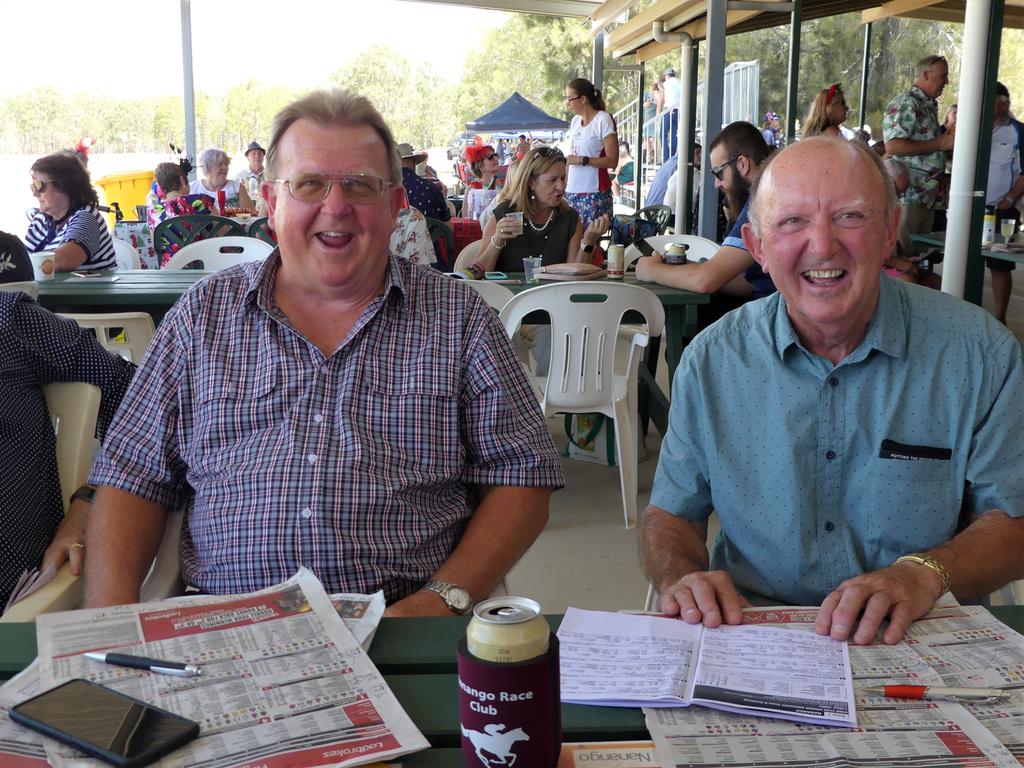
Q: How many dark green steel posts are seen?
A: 5